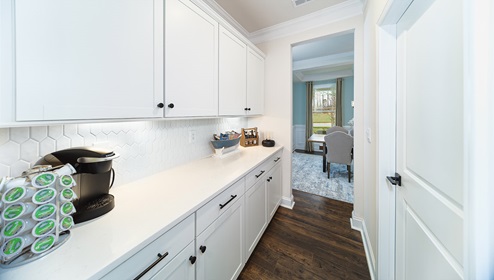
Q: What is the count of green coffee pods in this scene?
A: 13